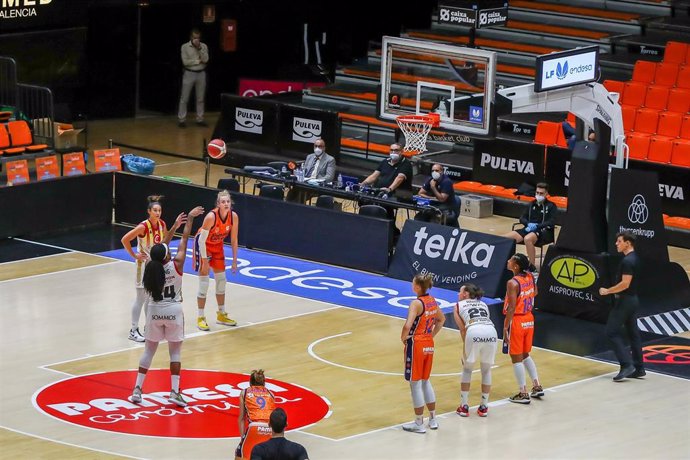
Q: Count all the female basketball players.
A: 7